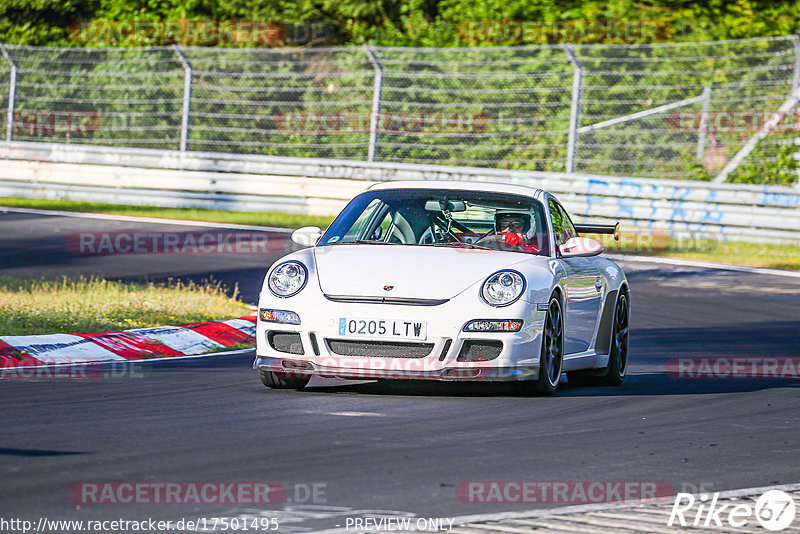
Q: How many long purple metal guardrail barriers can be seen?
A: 0